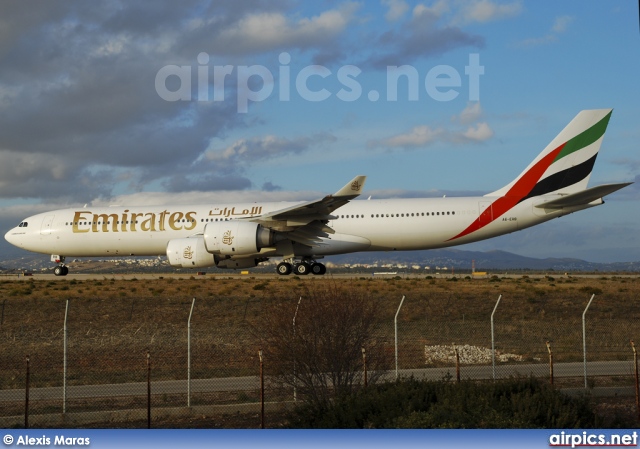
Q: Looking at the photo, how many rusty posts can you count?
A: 7